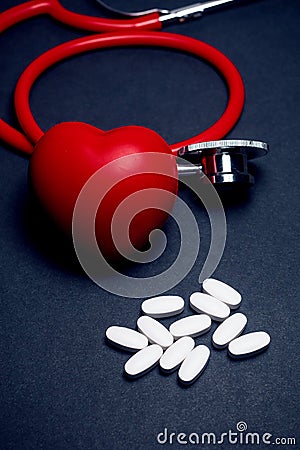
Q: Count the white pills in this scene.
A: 11